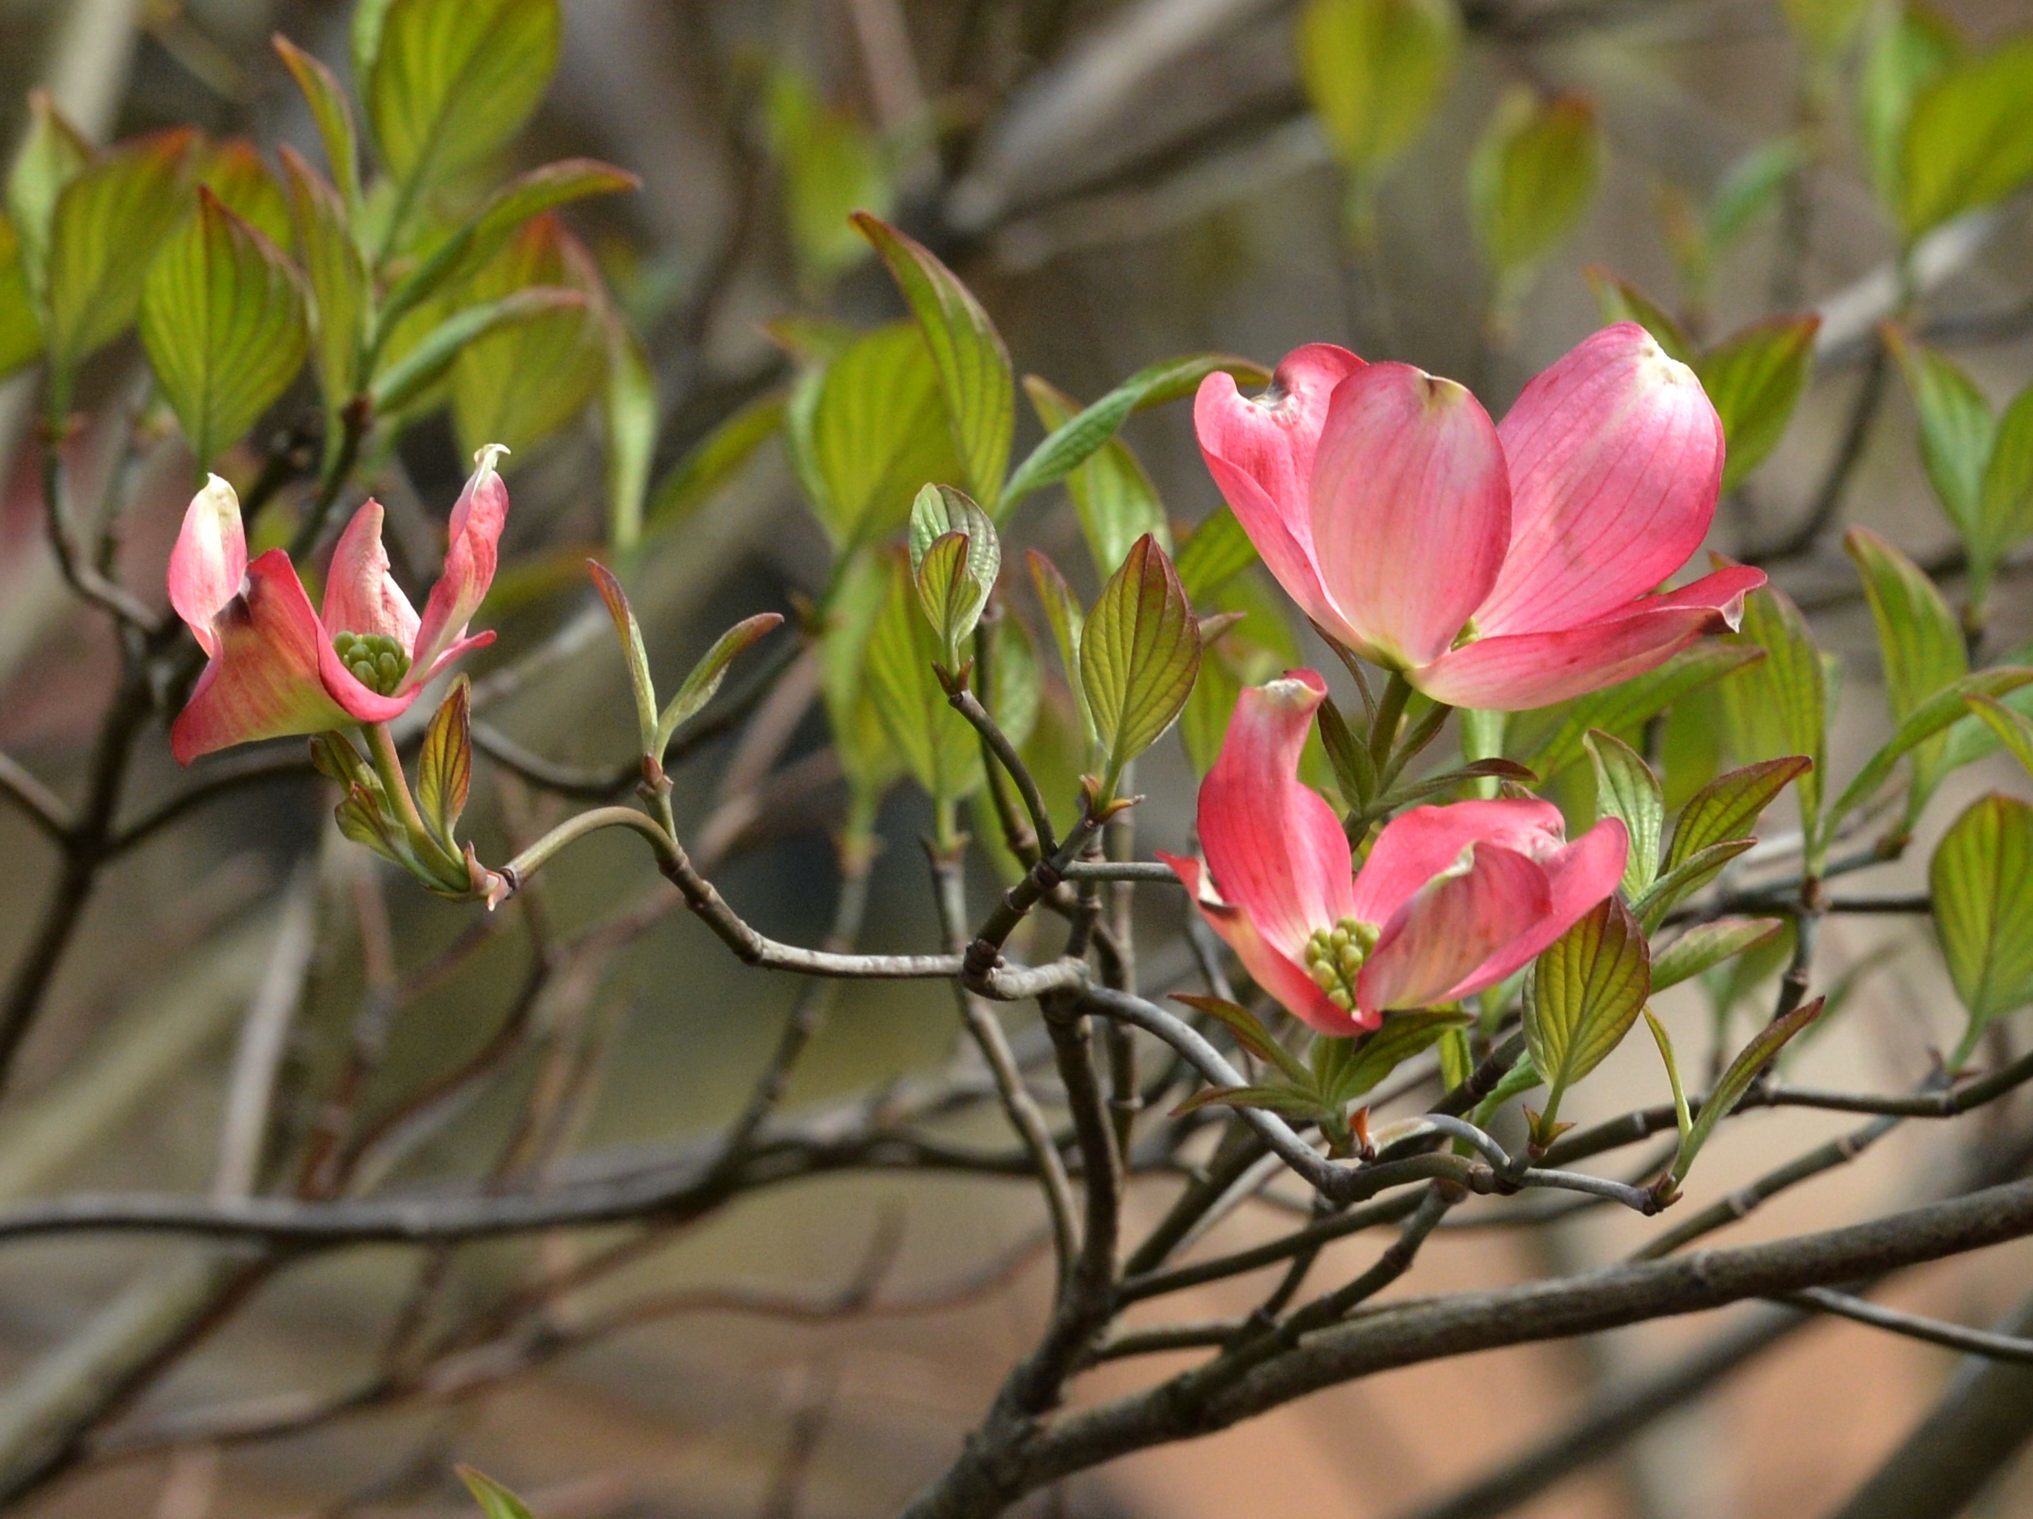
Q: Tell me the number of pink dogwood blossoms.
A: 3